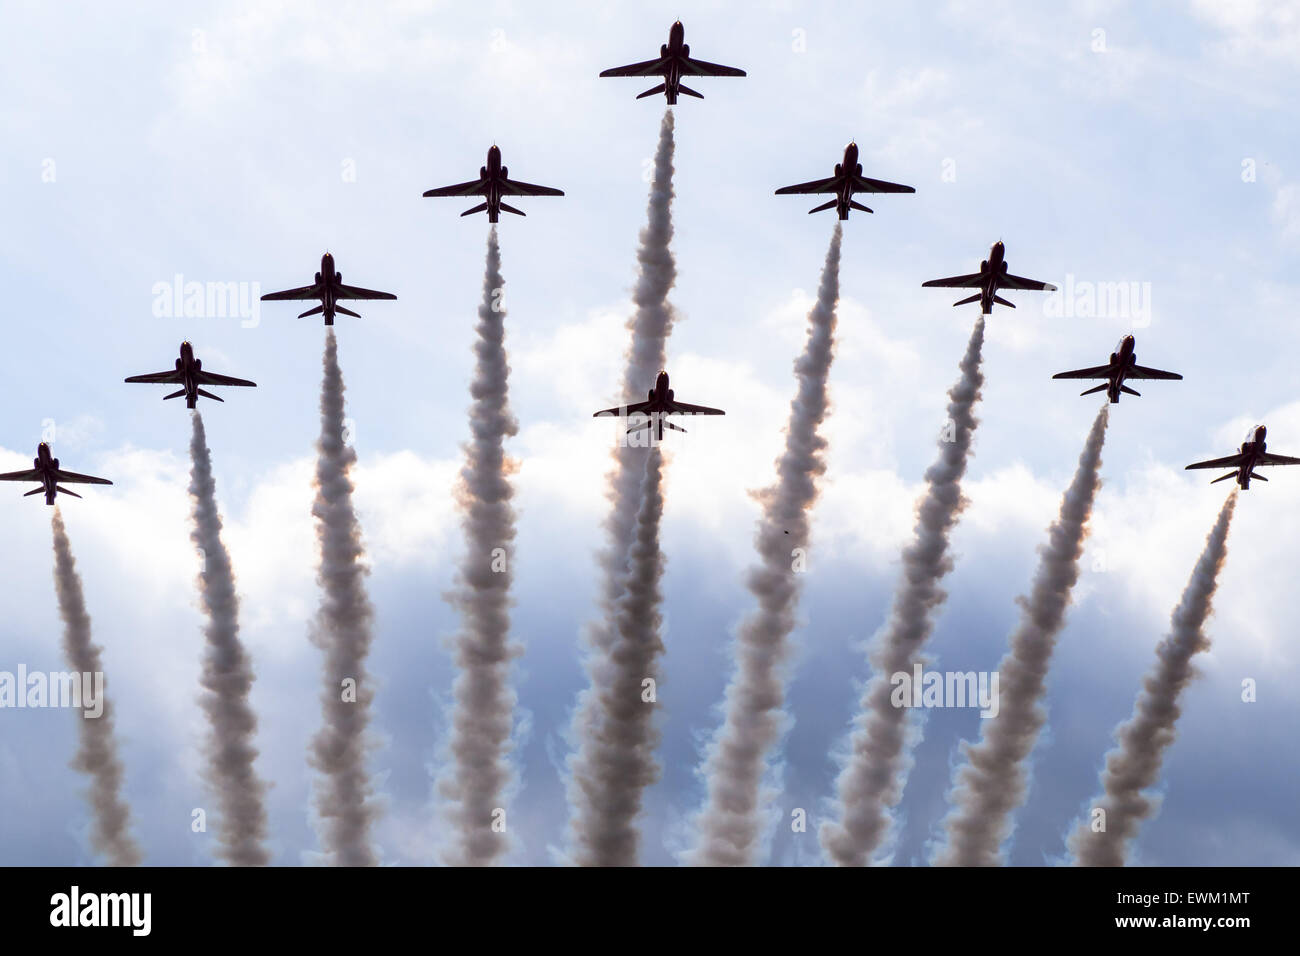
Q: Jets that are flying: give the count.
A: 10